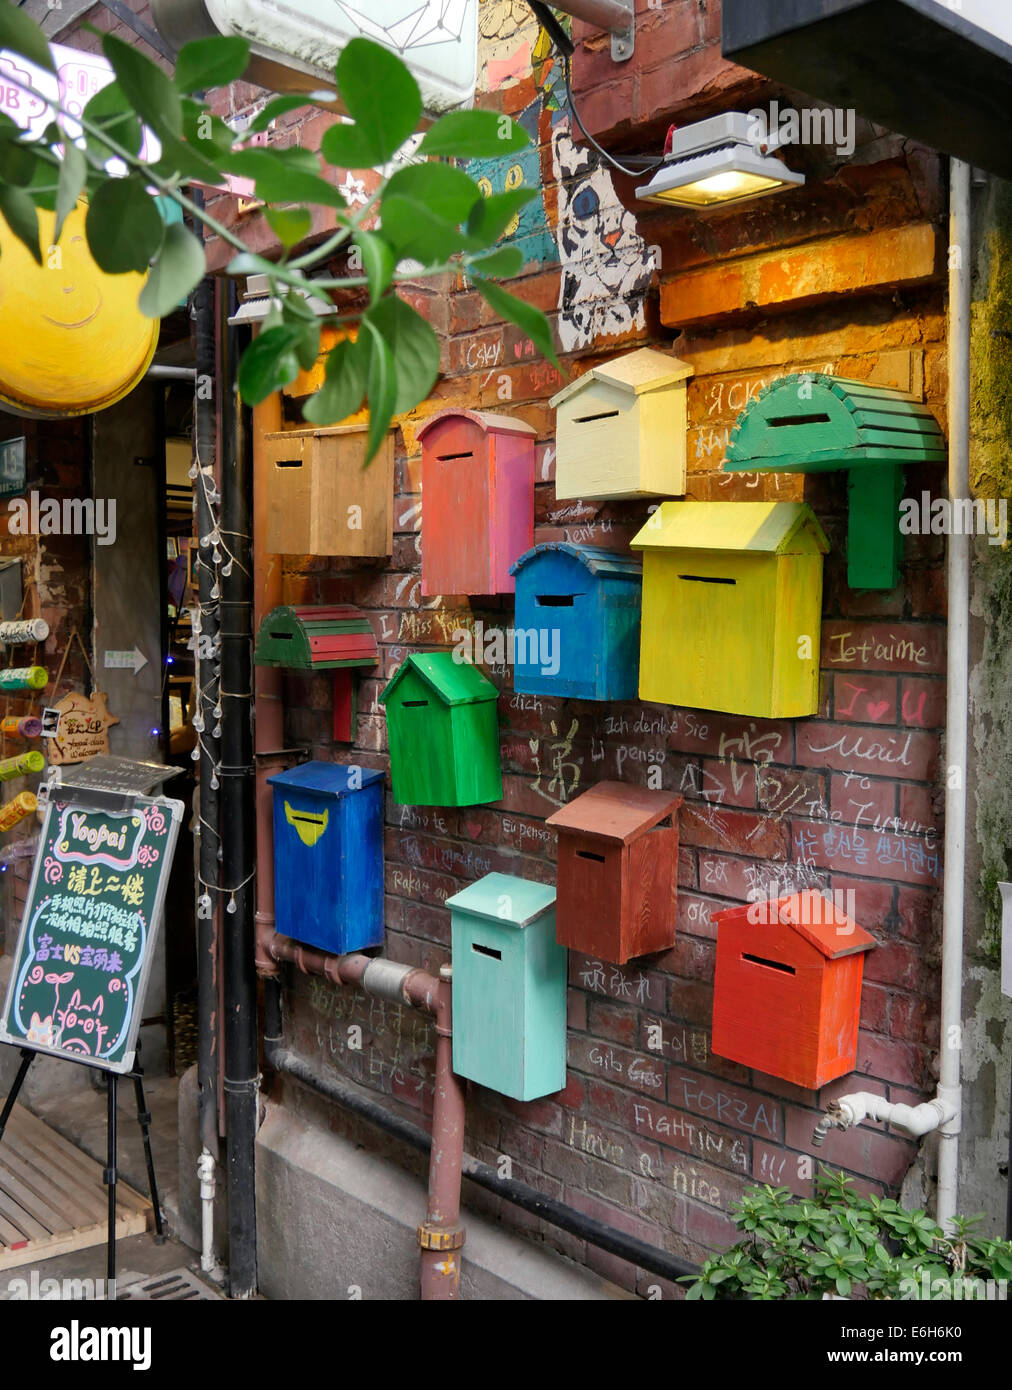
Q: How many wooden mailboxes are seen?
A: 12